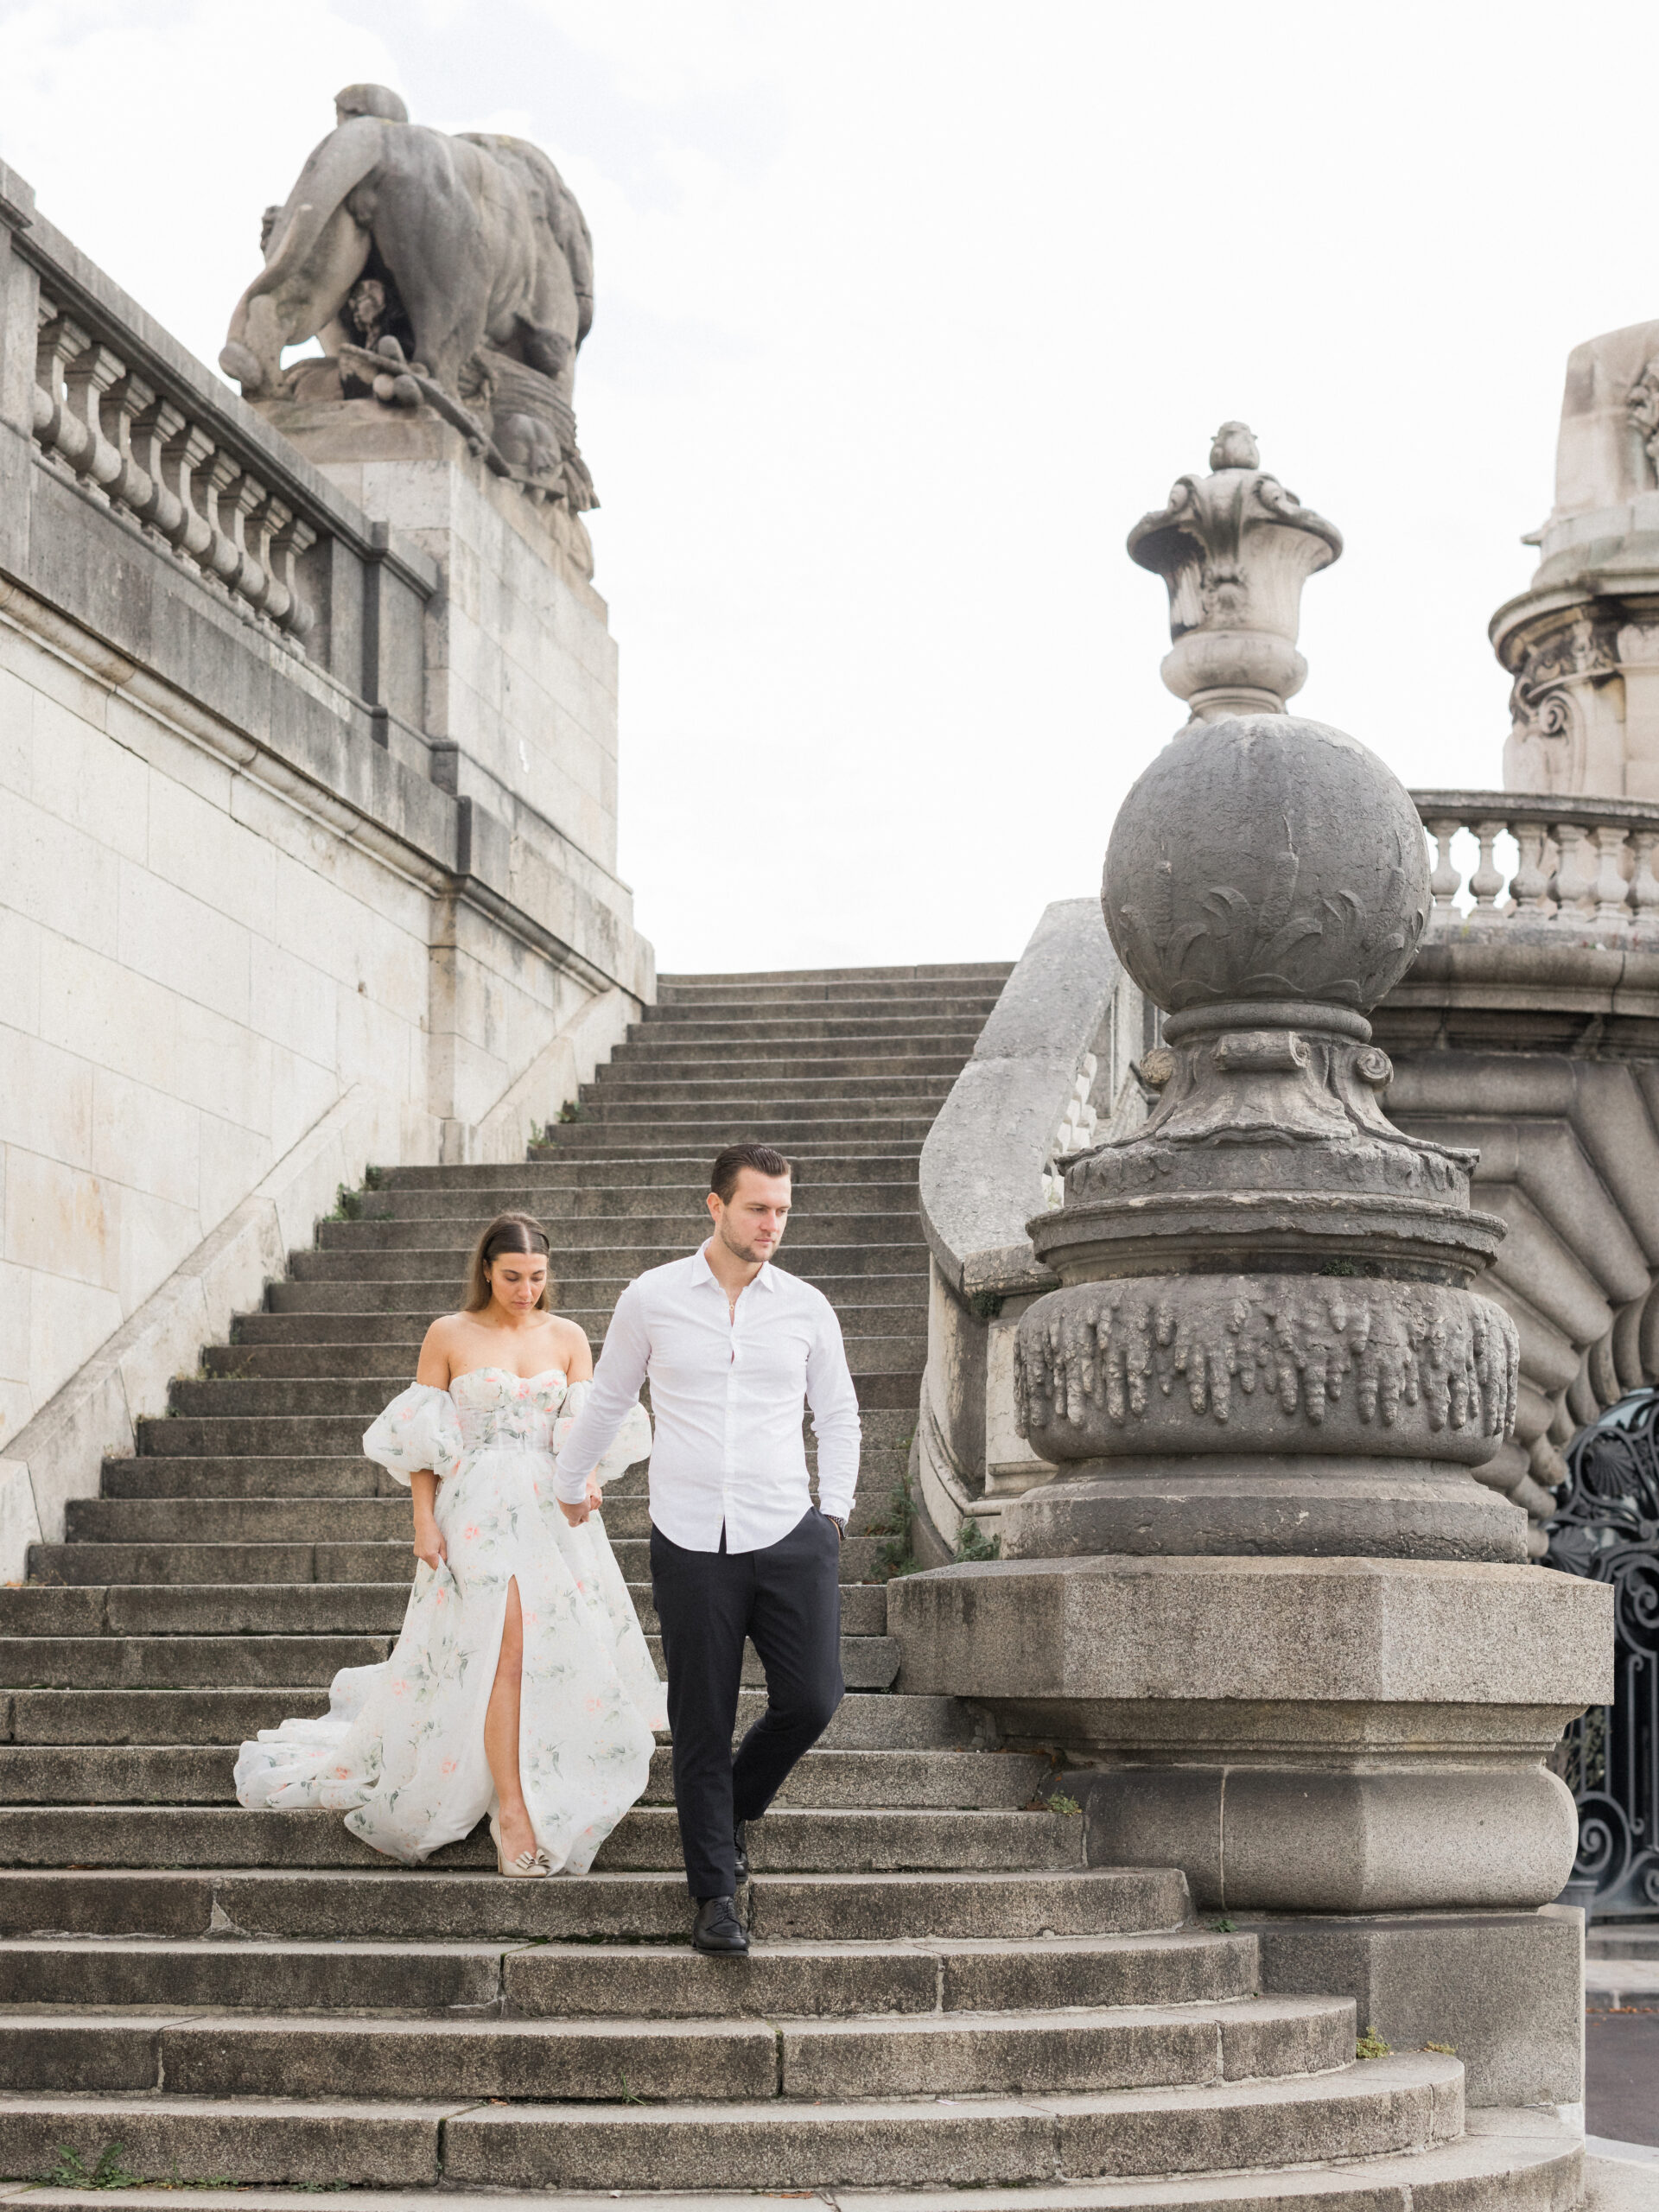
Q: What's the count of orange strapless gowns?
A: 0